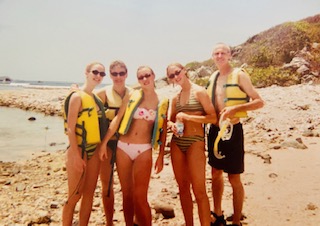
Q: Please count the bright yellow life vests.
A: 4